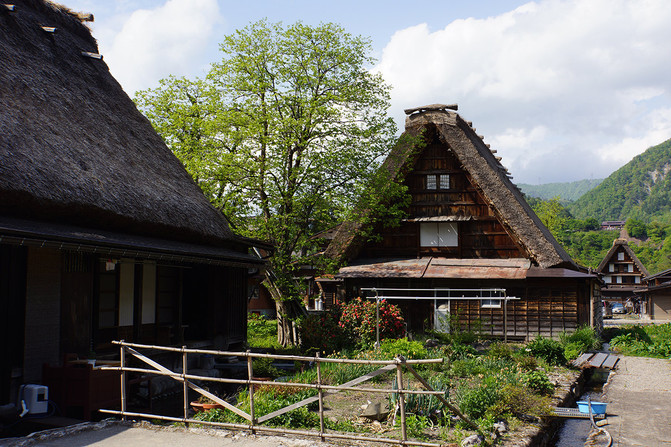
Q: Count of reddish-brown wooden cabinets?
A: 1